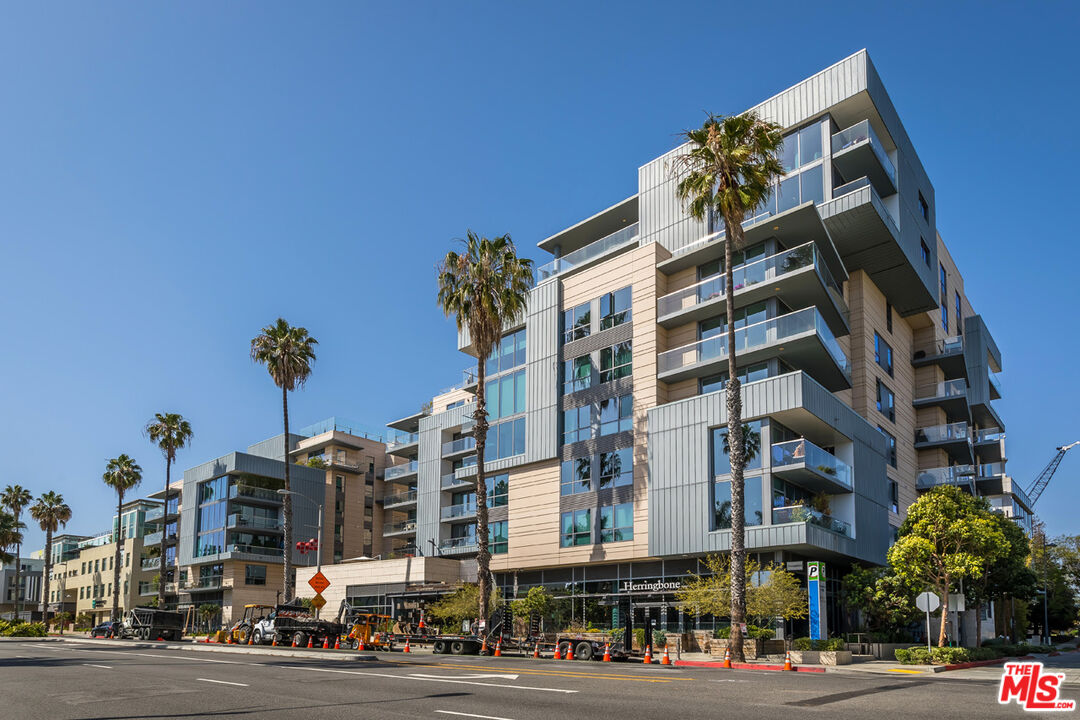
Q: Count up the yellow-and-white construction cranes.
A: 0